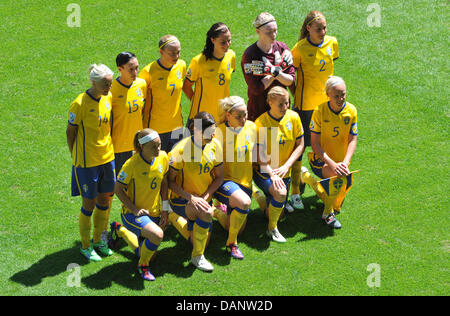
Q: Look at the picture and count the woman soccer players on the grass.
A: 11